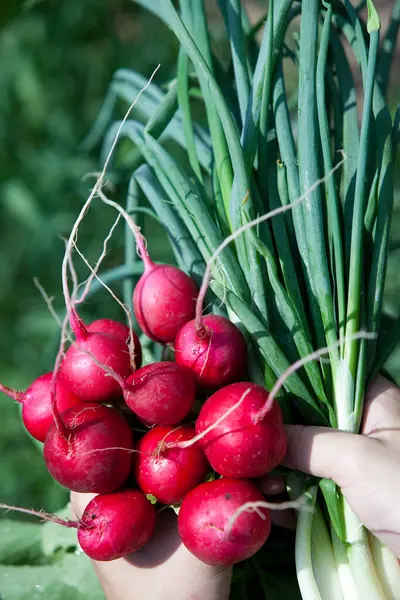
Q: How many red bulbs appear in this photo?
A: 11